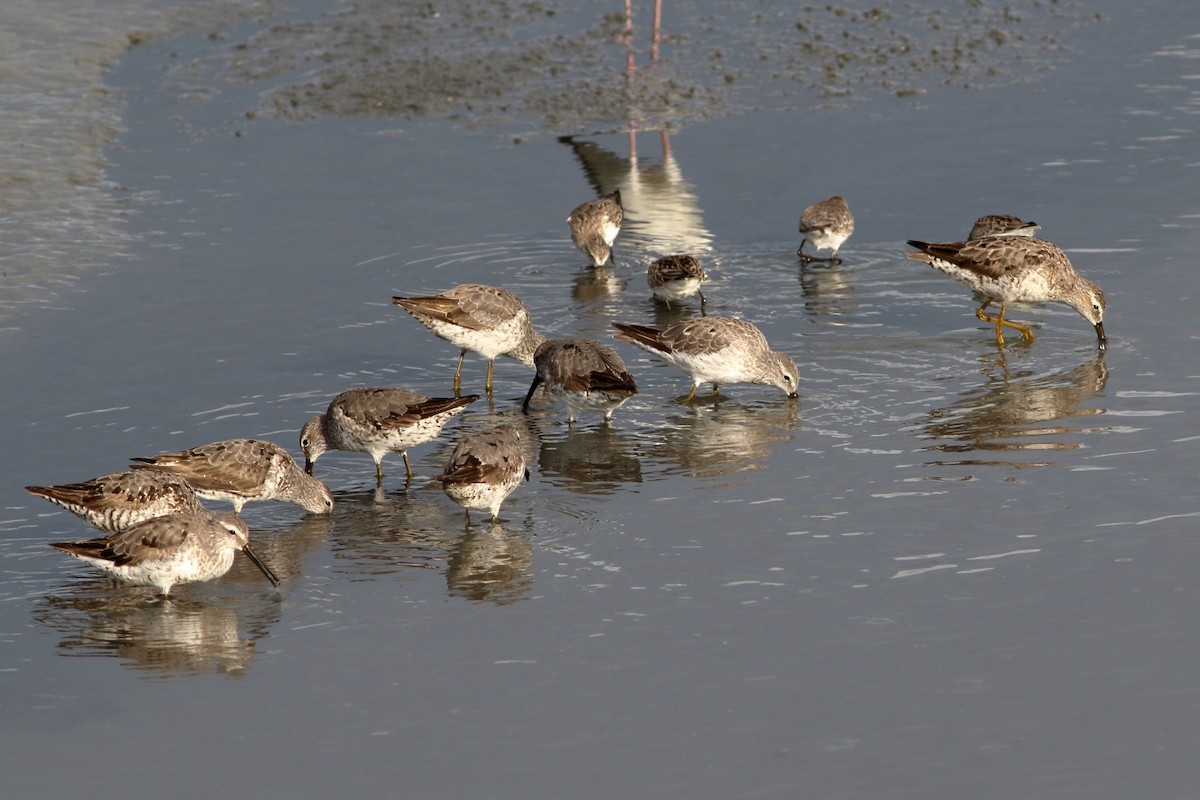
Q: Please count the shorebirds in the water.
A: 13